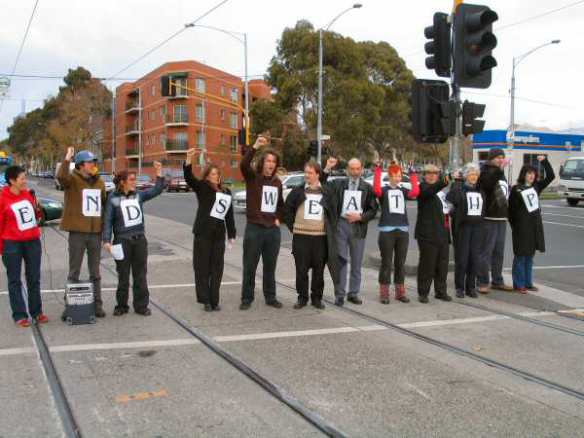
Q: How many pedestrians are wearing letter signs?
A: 12